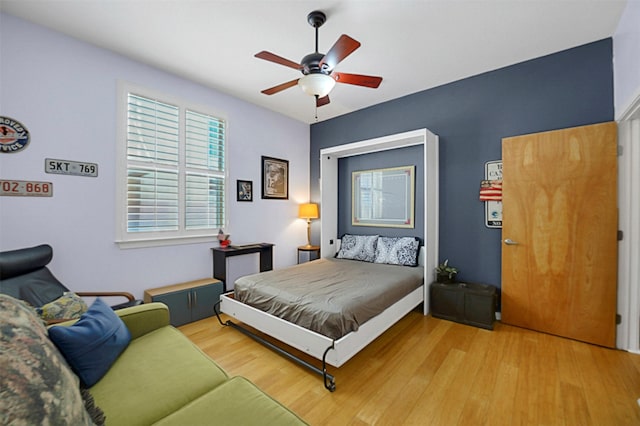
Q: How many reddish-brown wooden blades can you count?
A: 5